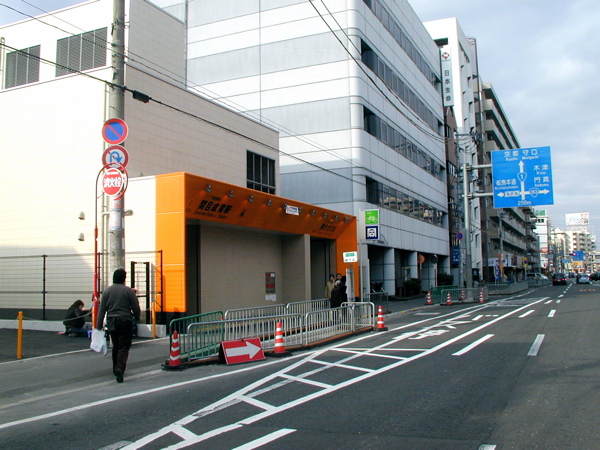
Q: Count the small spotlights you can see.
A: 10